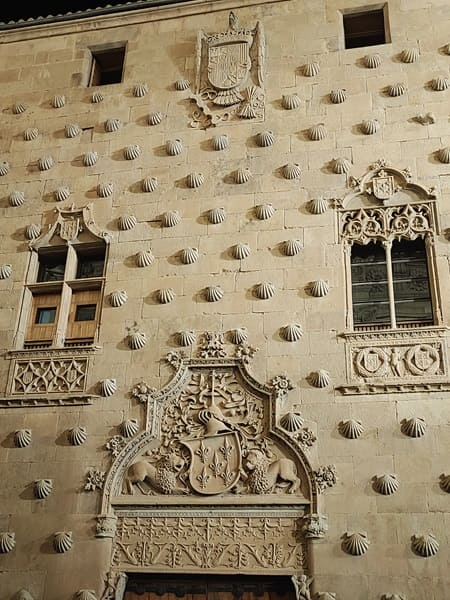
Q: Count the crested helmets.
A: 1